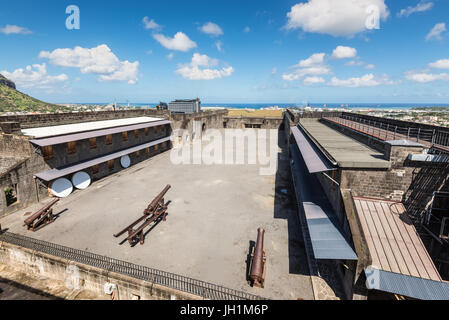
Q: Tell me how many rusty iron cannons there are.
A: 3